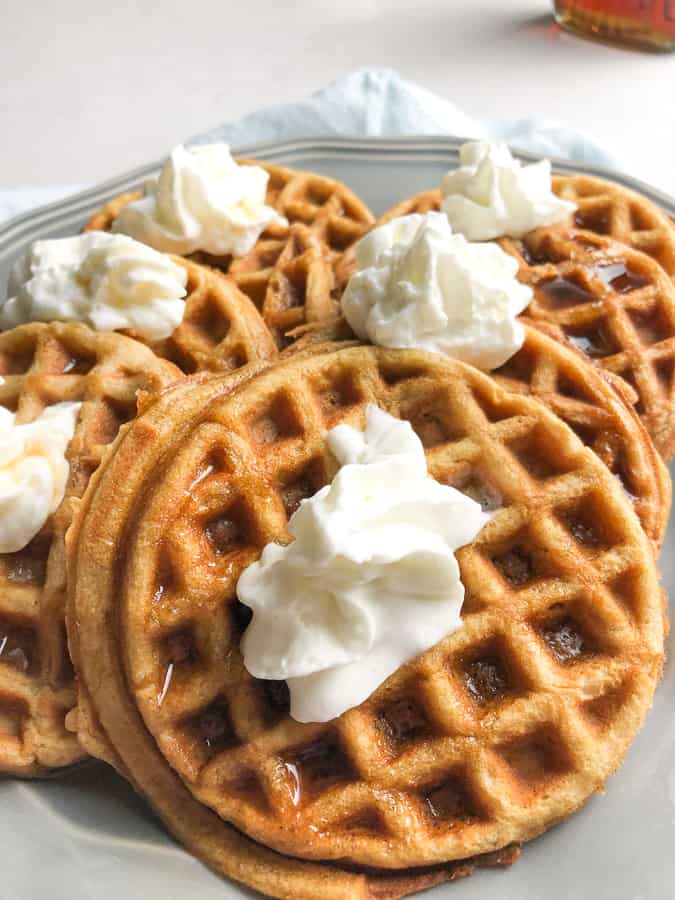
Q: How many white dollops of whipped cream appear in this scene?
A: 6